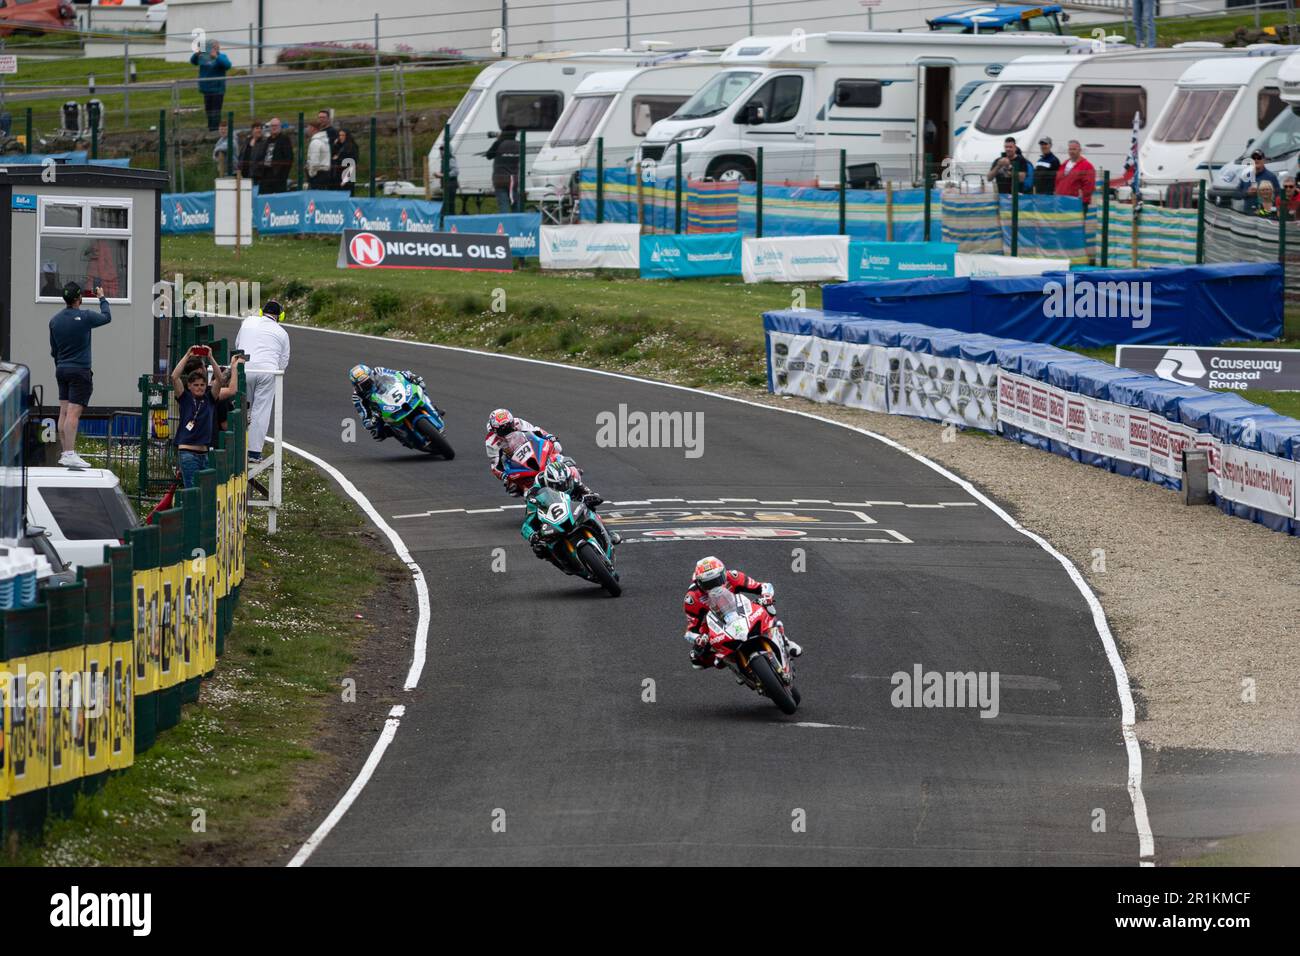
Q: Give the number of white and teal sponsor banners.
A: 5